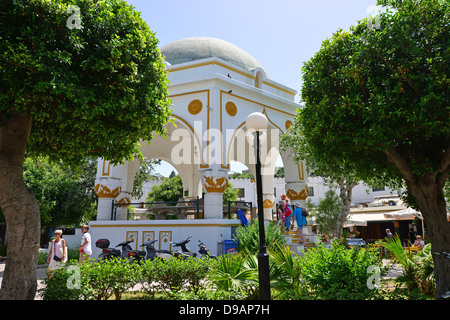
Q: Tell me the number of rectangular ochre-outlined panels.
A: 3